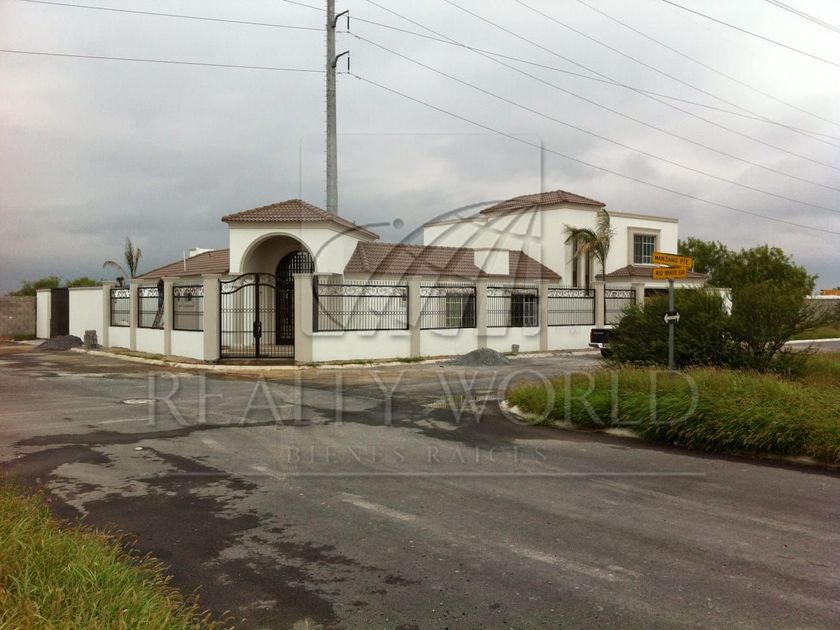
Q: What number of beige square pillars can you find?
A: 10